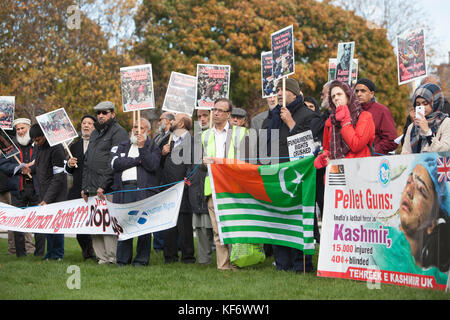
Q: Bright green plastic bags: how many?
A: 1